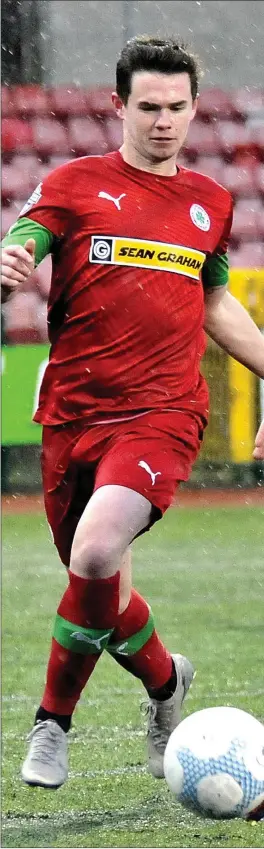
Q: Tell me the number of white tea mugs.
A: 0